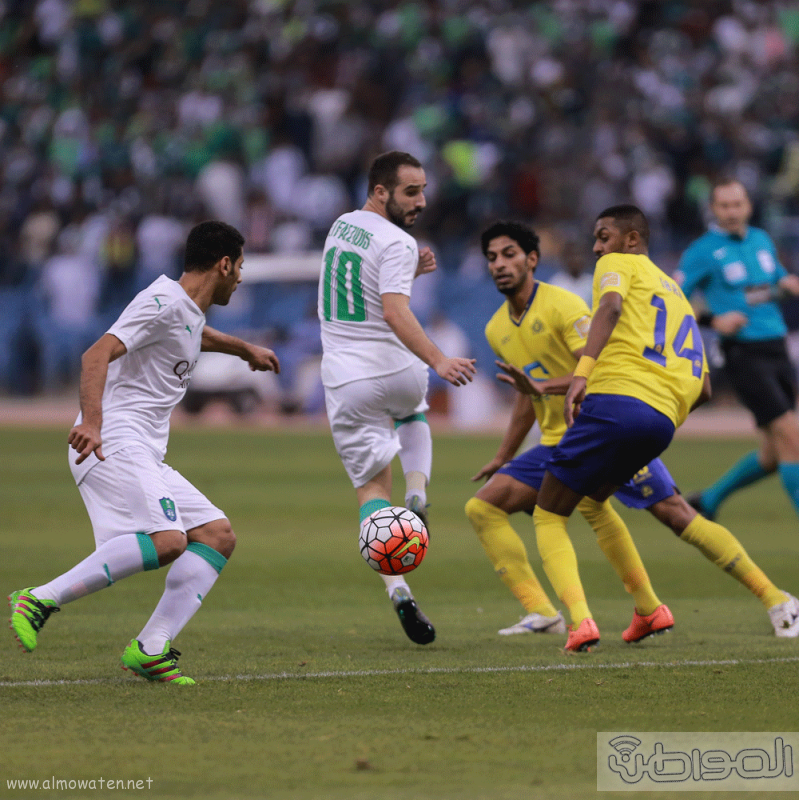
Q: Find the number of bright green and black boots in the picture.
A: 2